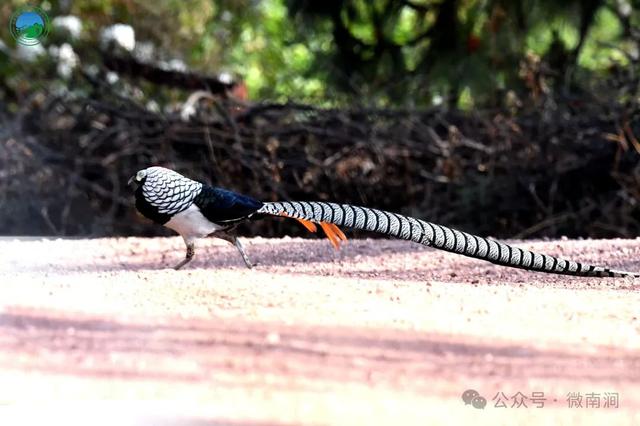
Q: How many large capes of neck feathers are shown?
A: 1